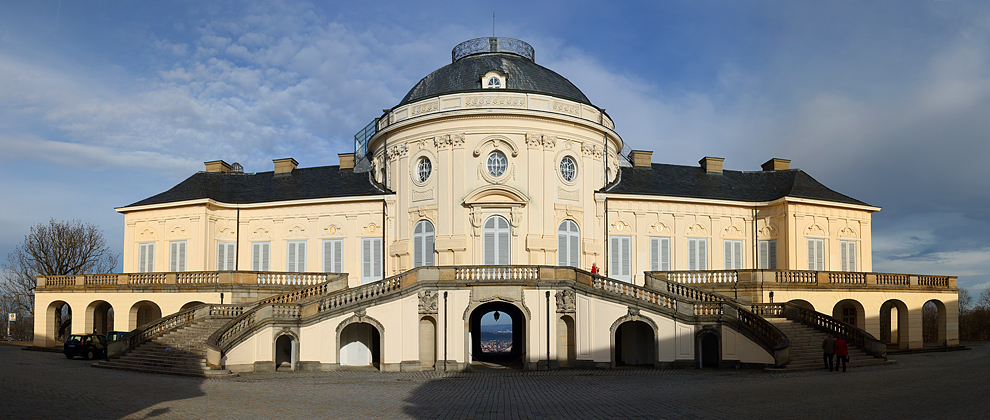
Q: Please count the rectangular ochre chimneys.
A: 6